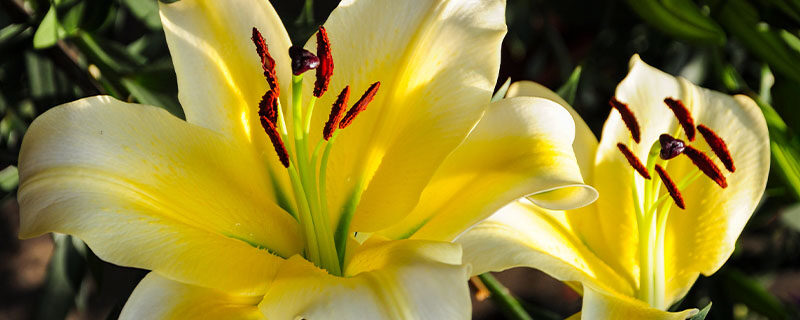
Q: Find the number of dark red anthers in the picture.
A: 12